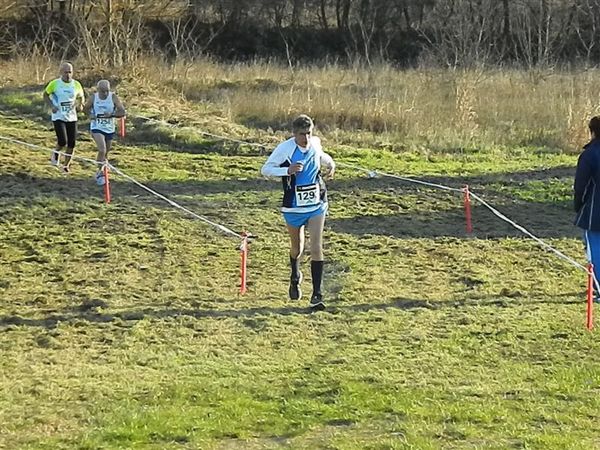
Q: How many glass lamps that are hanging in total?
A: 0